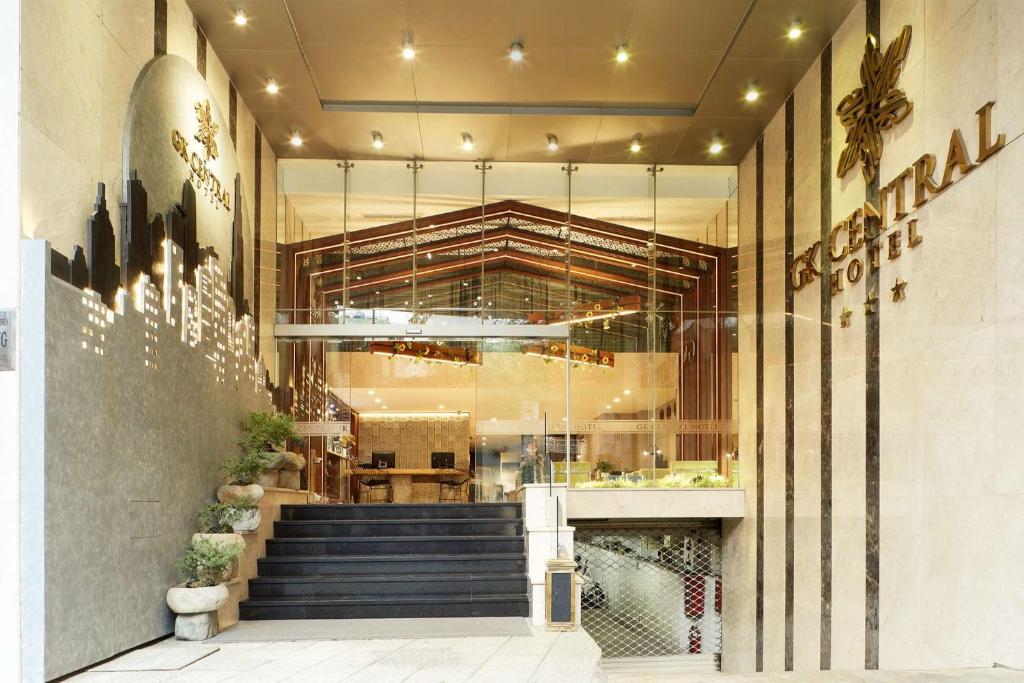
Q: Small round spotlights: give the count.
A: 13